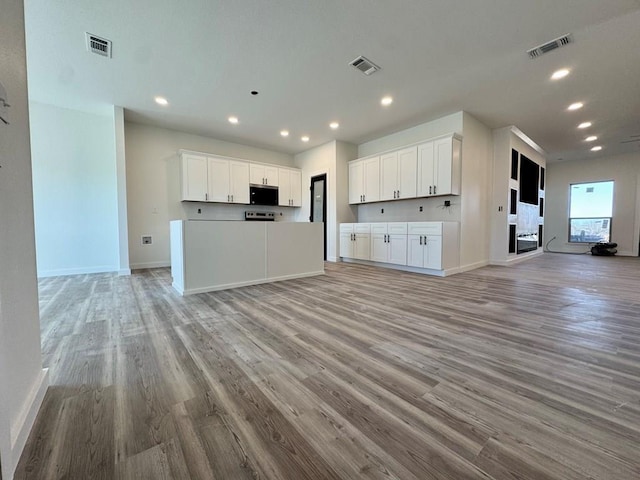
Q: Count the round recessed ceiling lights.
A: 11